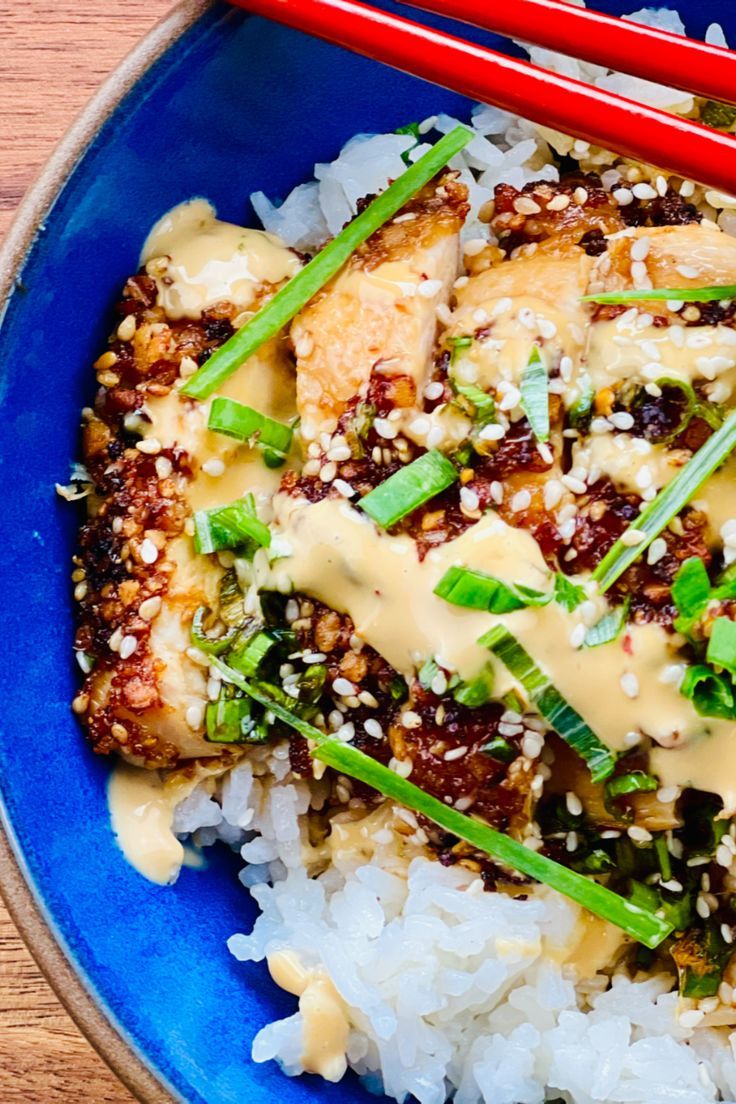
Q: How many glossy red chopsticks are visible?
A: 2